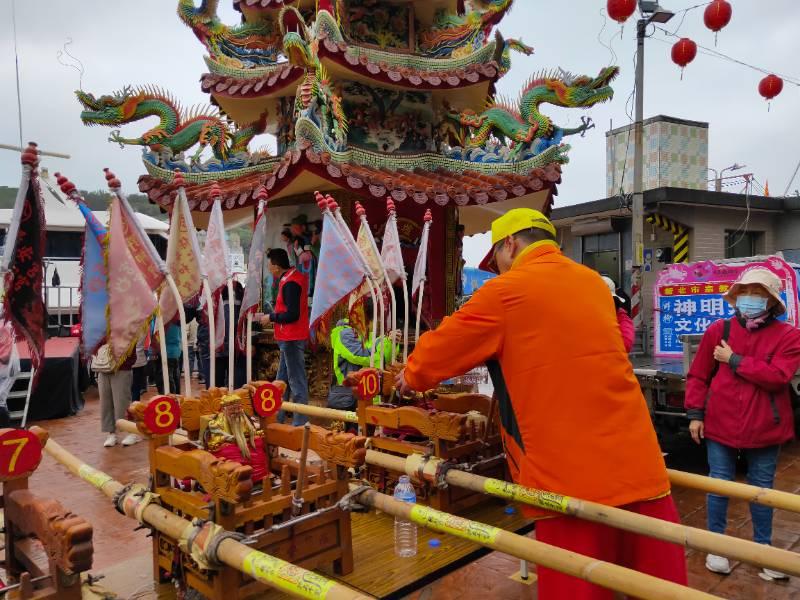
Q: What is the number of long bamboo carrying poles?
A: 4